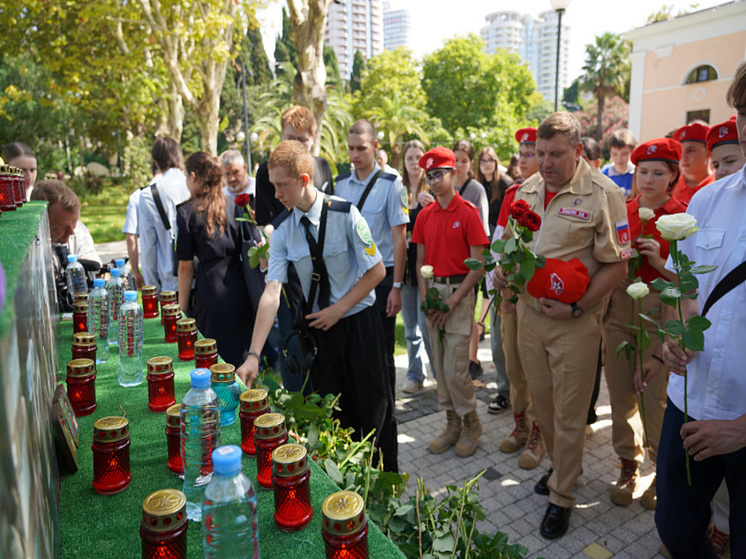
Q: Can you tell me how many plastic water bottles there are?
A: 7